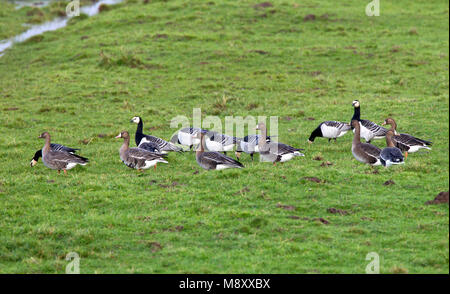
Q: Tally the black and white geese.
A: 7